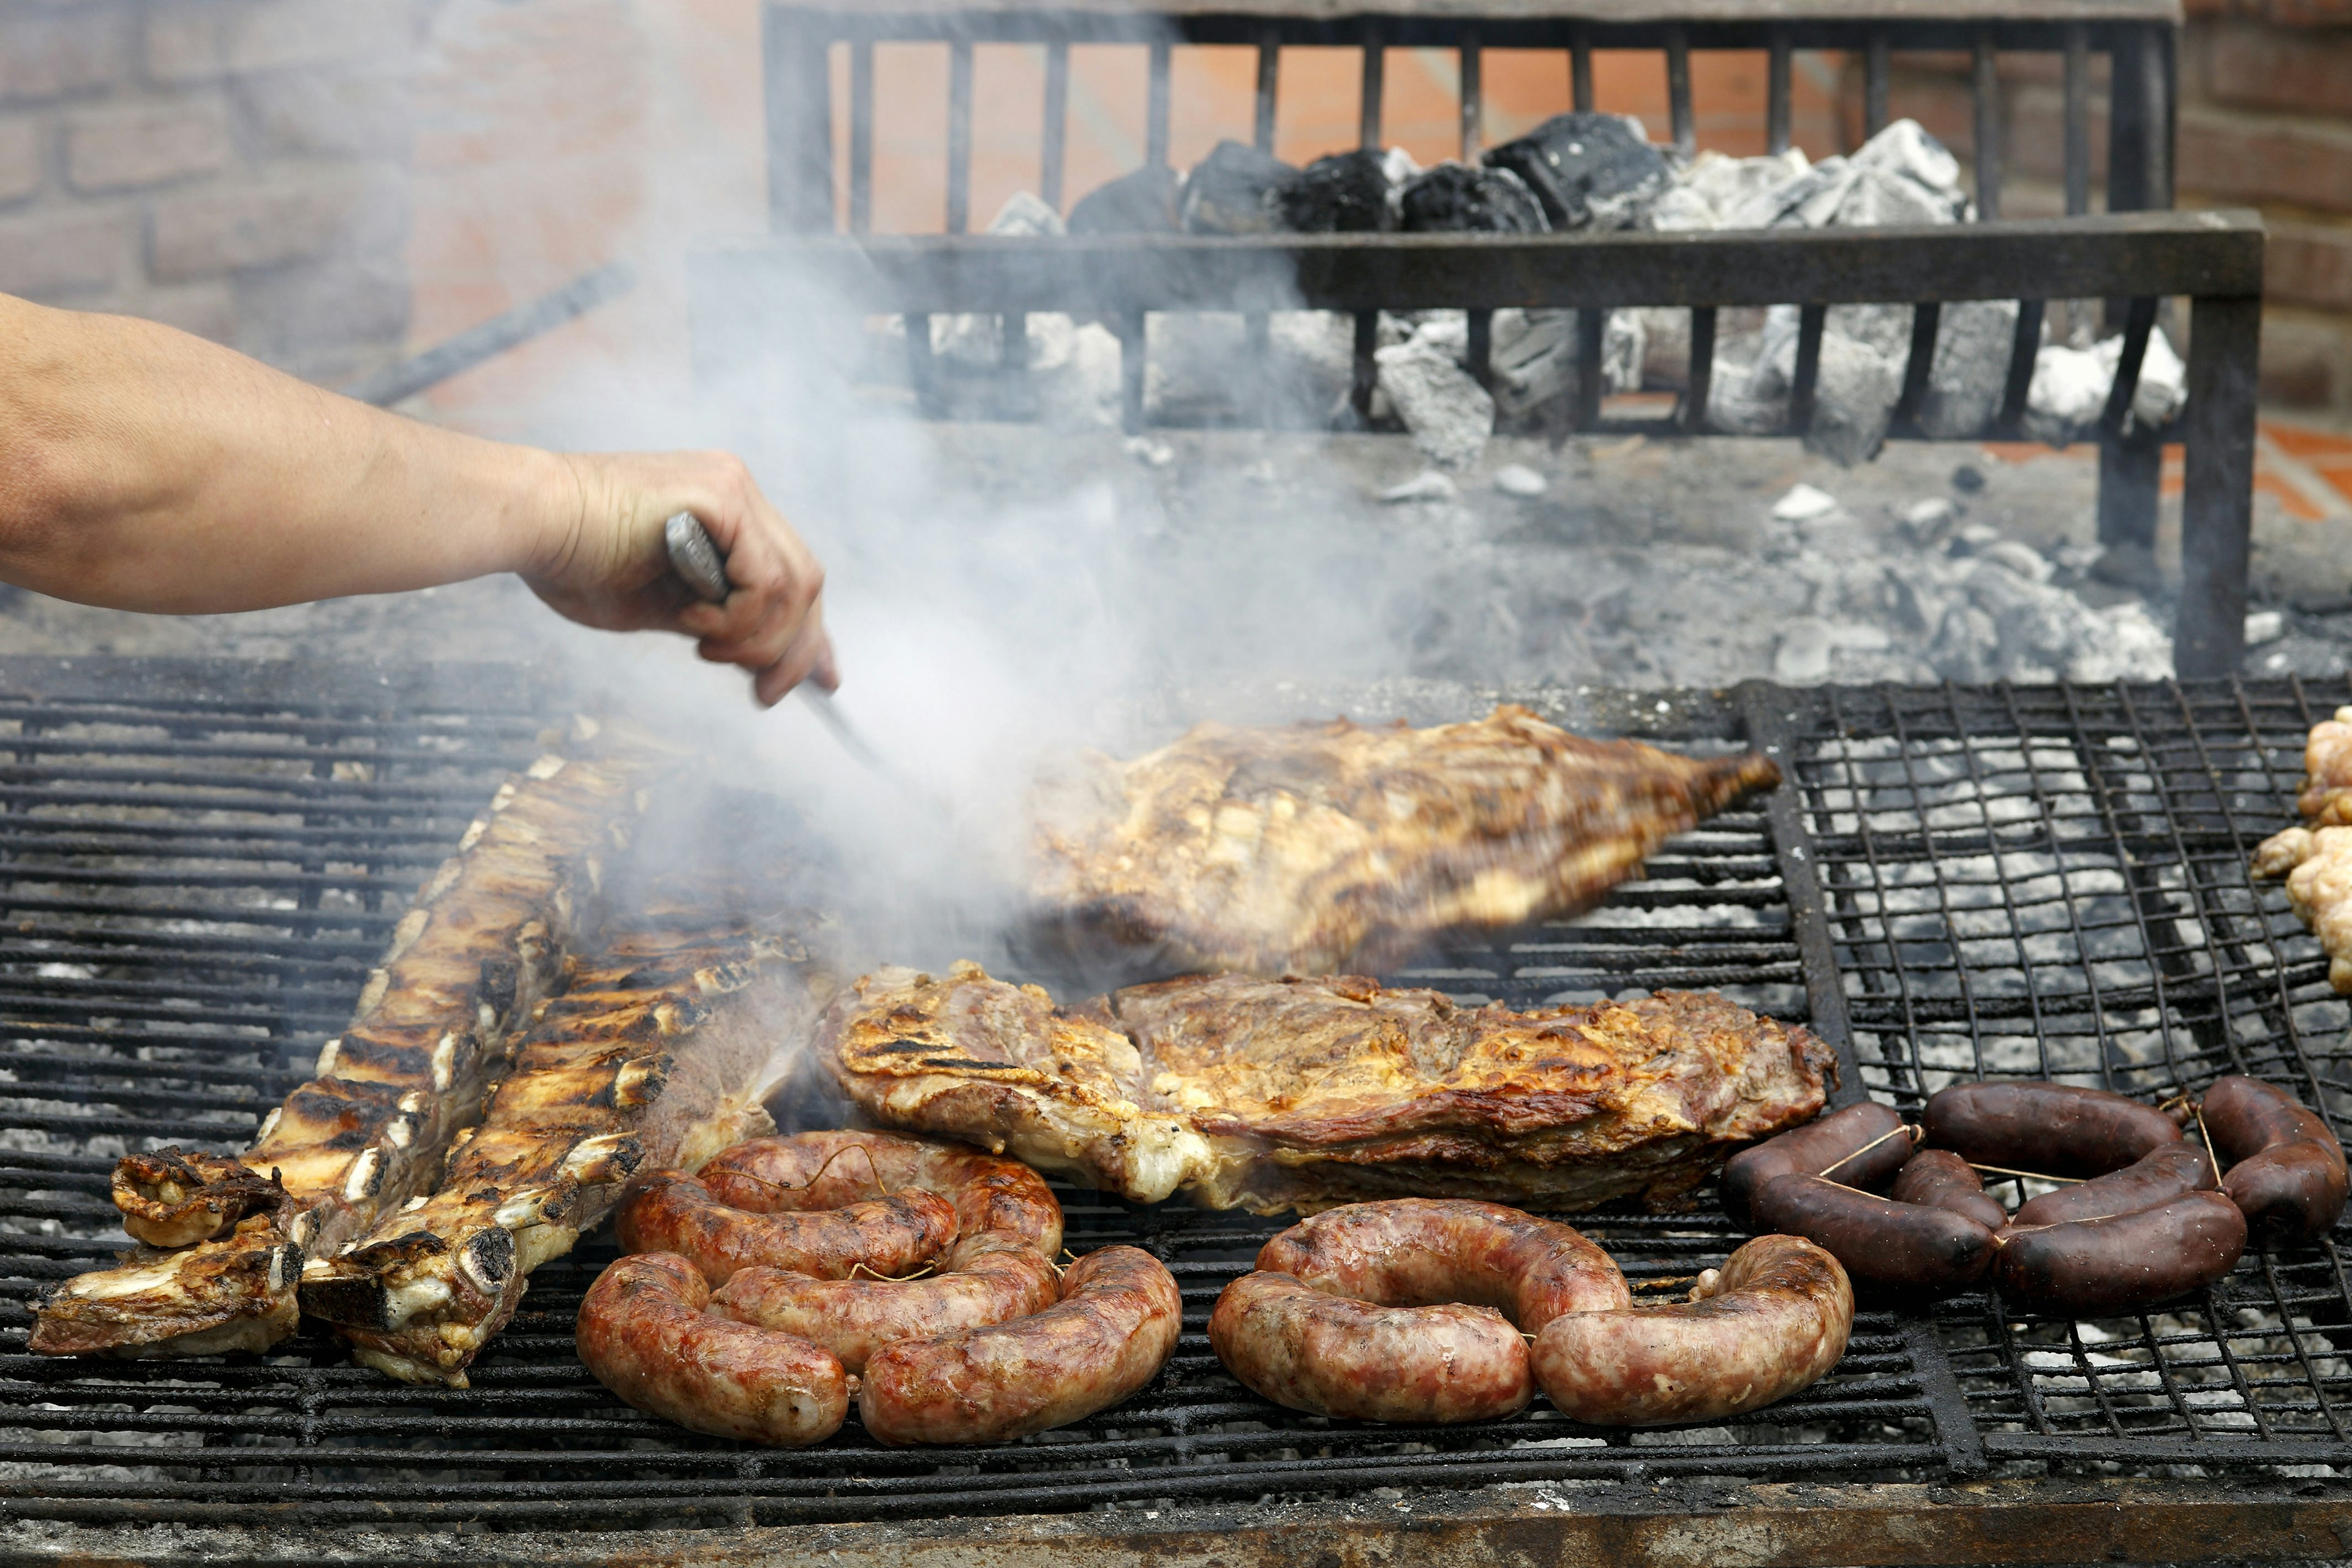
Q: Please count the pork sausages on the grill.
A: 8